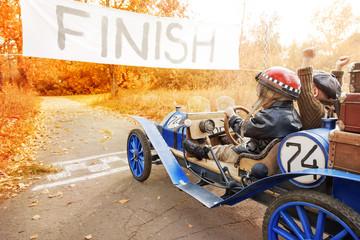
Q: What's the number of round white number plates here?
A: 2